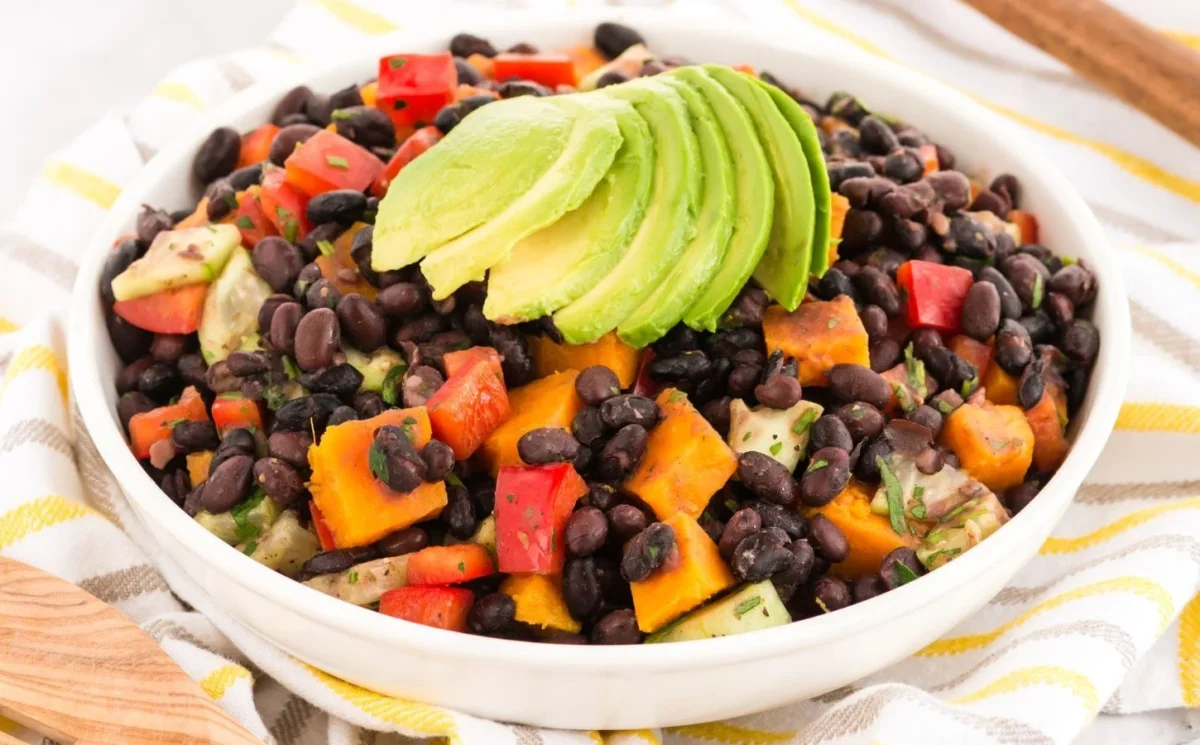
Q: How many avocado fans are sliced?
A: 8